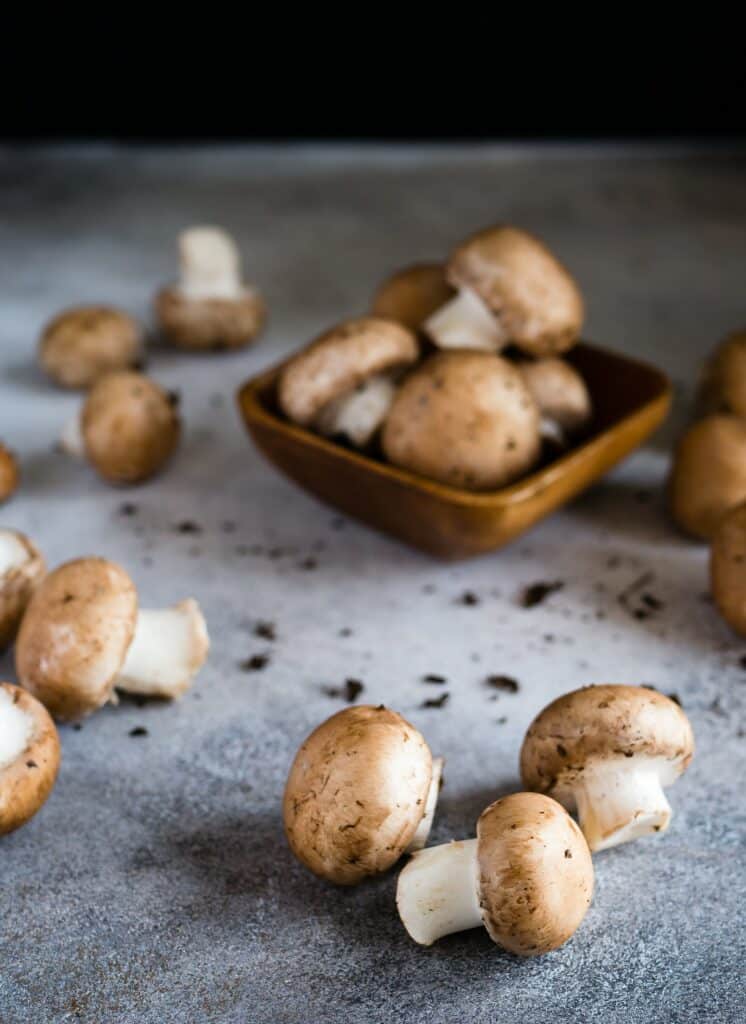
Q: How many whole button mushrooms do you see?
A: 12